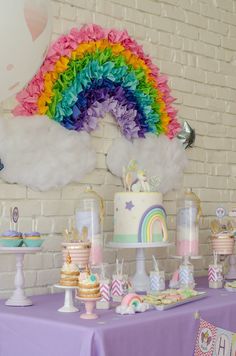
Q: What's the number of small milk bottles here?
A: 5